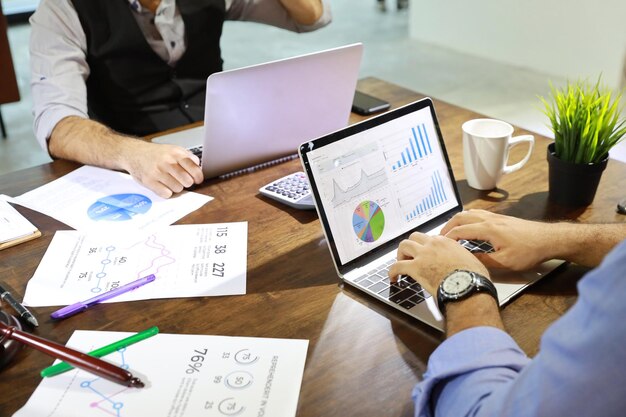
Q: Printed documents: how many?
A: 3